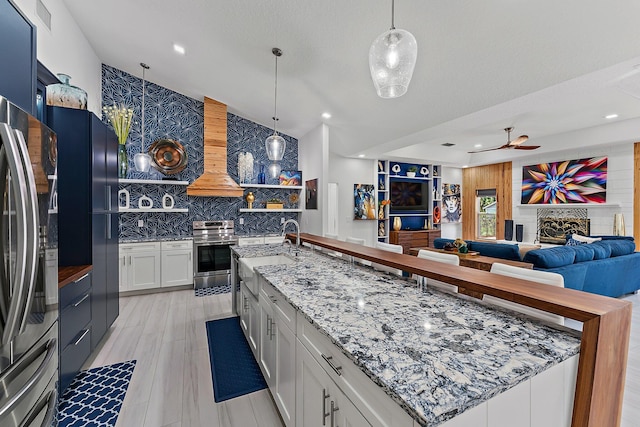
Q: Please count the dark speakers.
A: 2